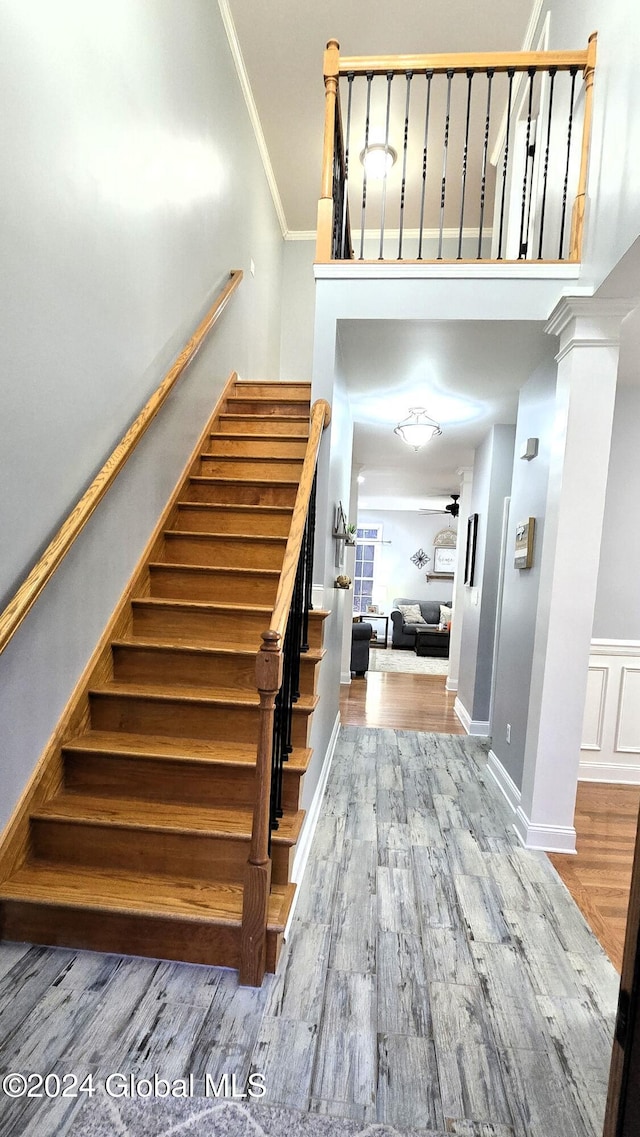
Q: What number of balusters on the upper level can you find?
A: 12